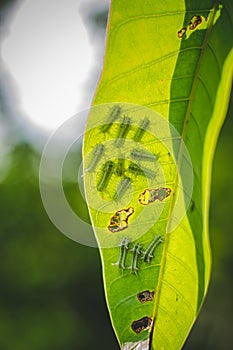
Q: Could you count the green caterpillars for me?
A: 12